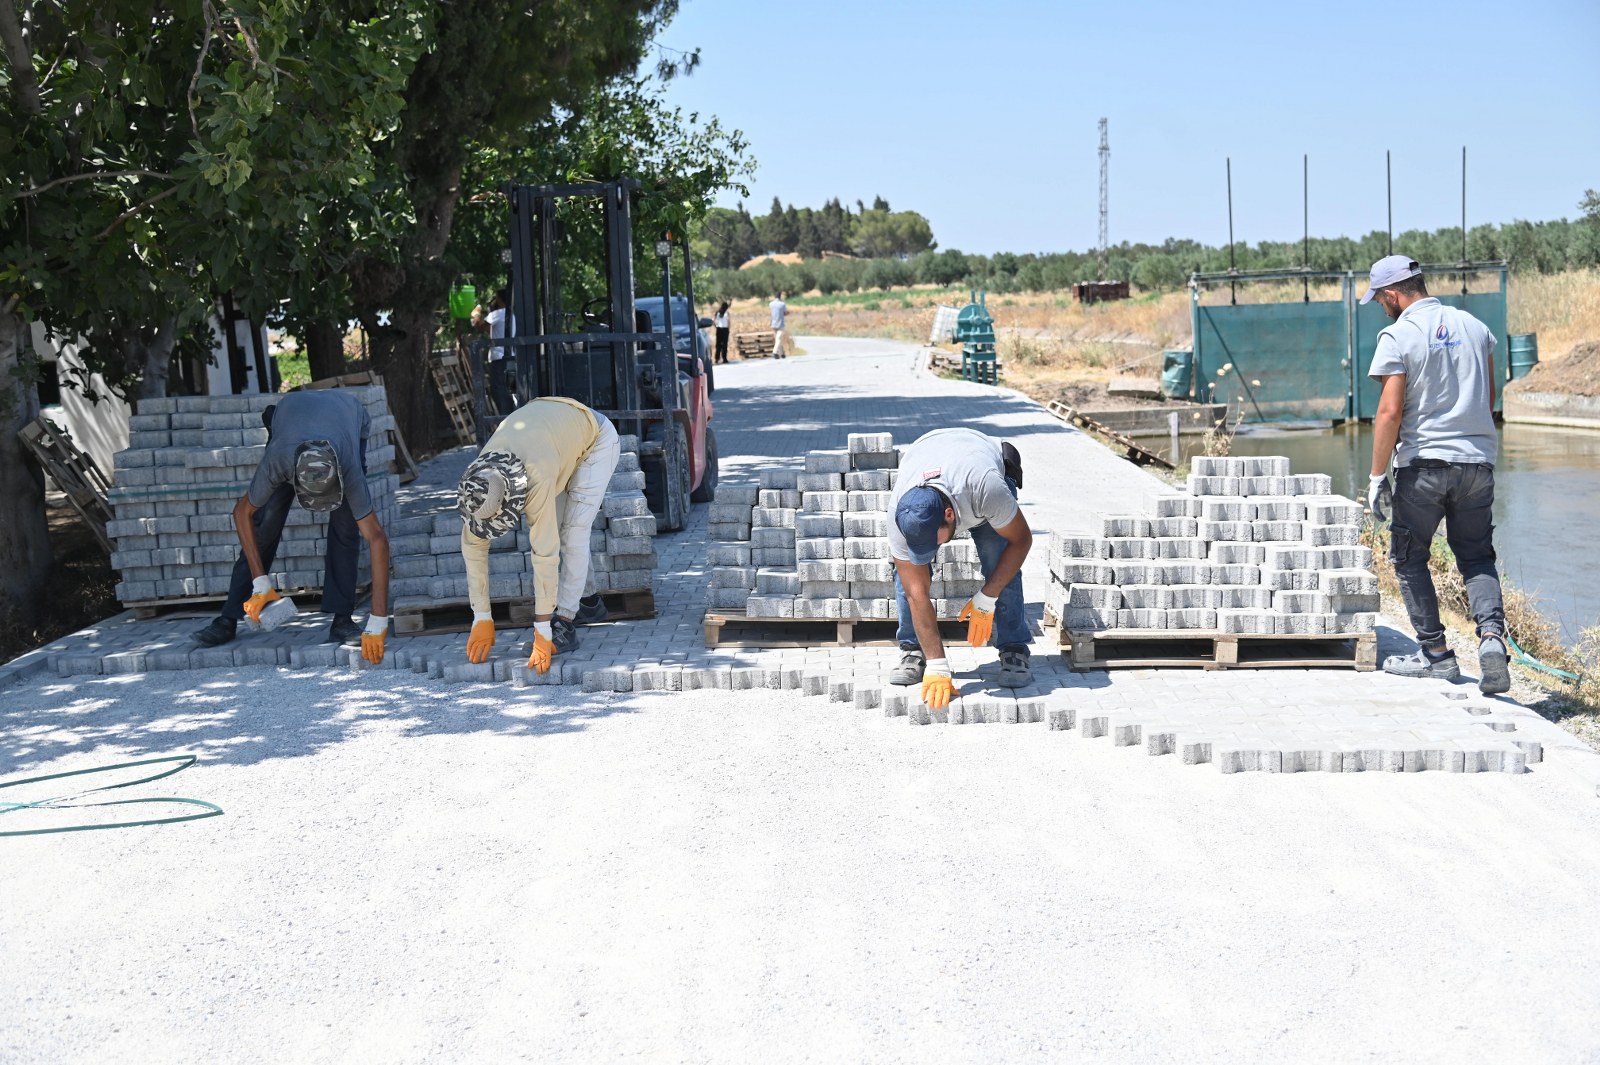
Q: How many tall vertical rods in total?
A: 4